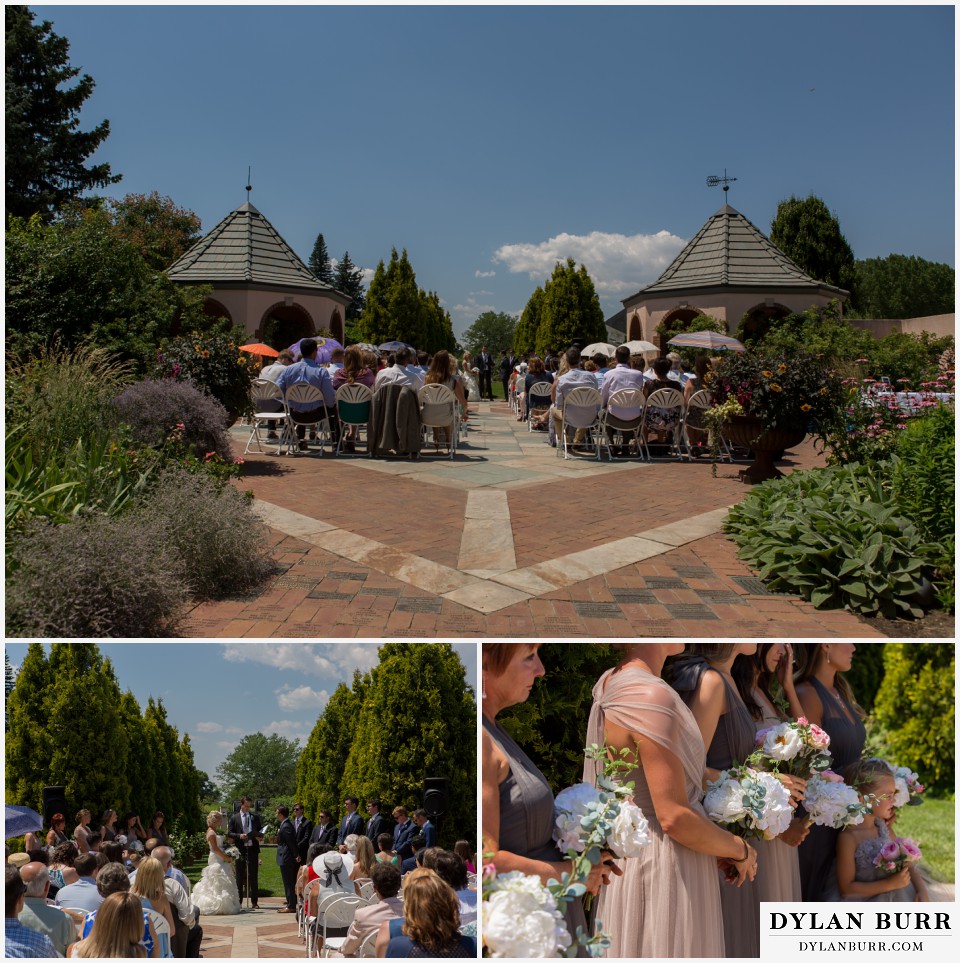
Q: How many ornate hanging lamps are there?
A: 0